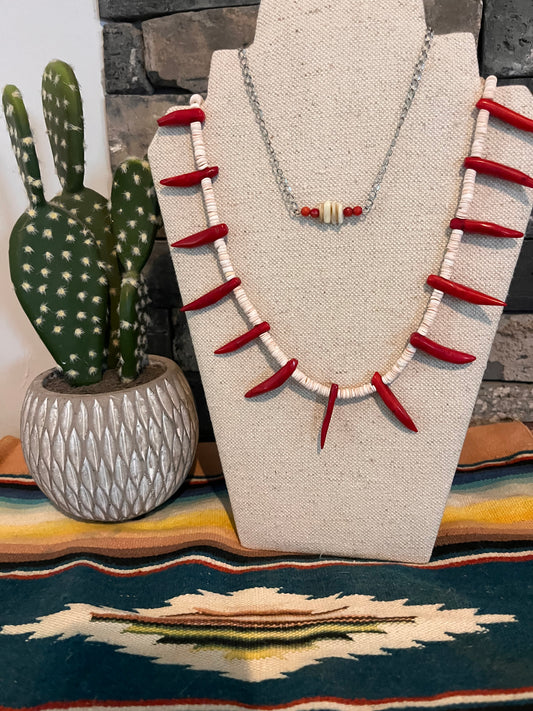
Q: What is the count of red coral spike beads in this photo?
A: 13